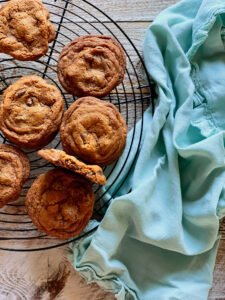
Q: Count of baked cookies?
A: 7